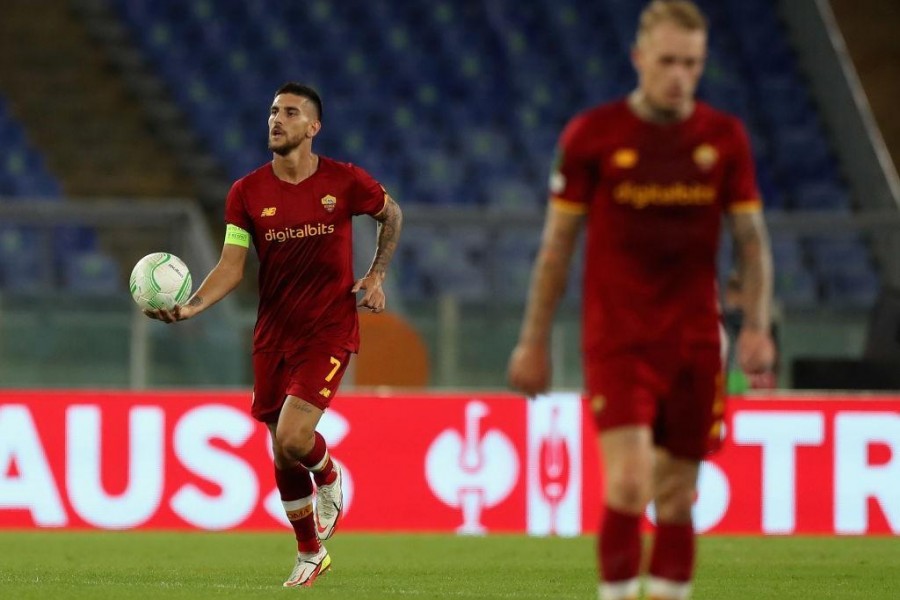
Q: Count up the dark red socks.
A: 4